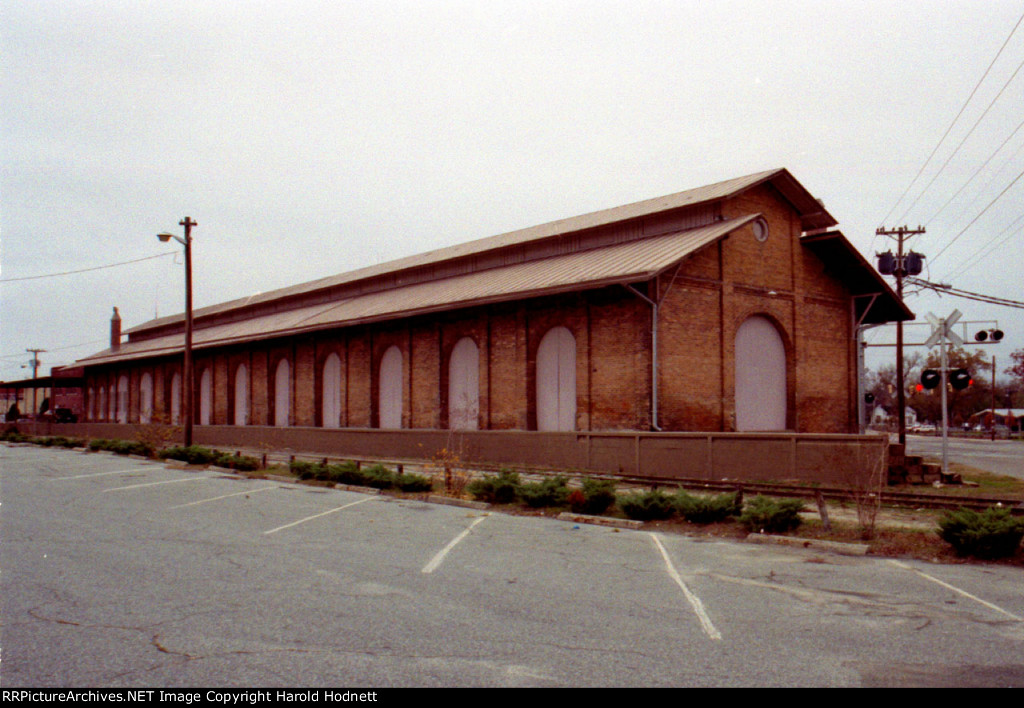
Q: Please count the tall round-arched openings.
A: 14